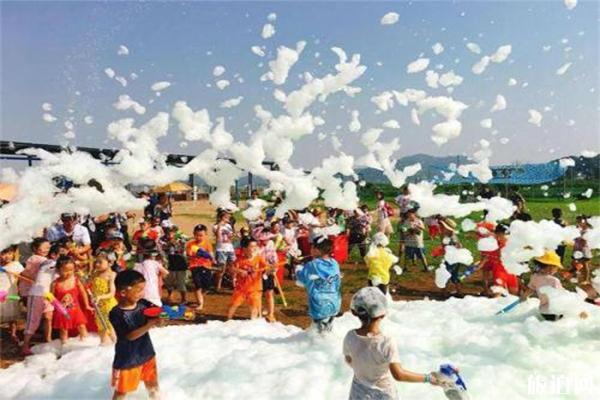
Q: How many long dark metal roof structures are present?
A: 1